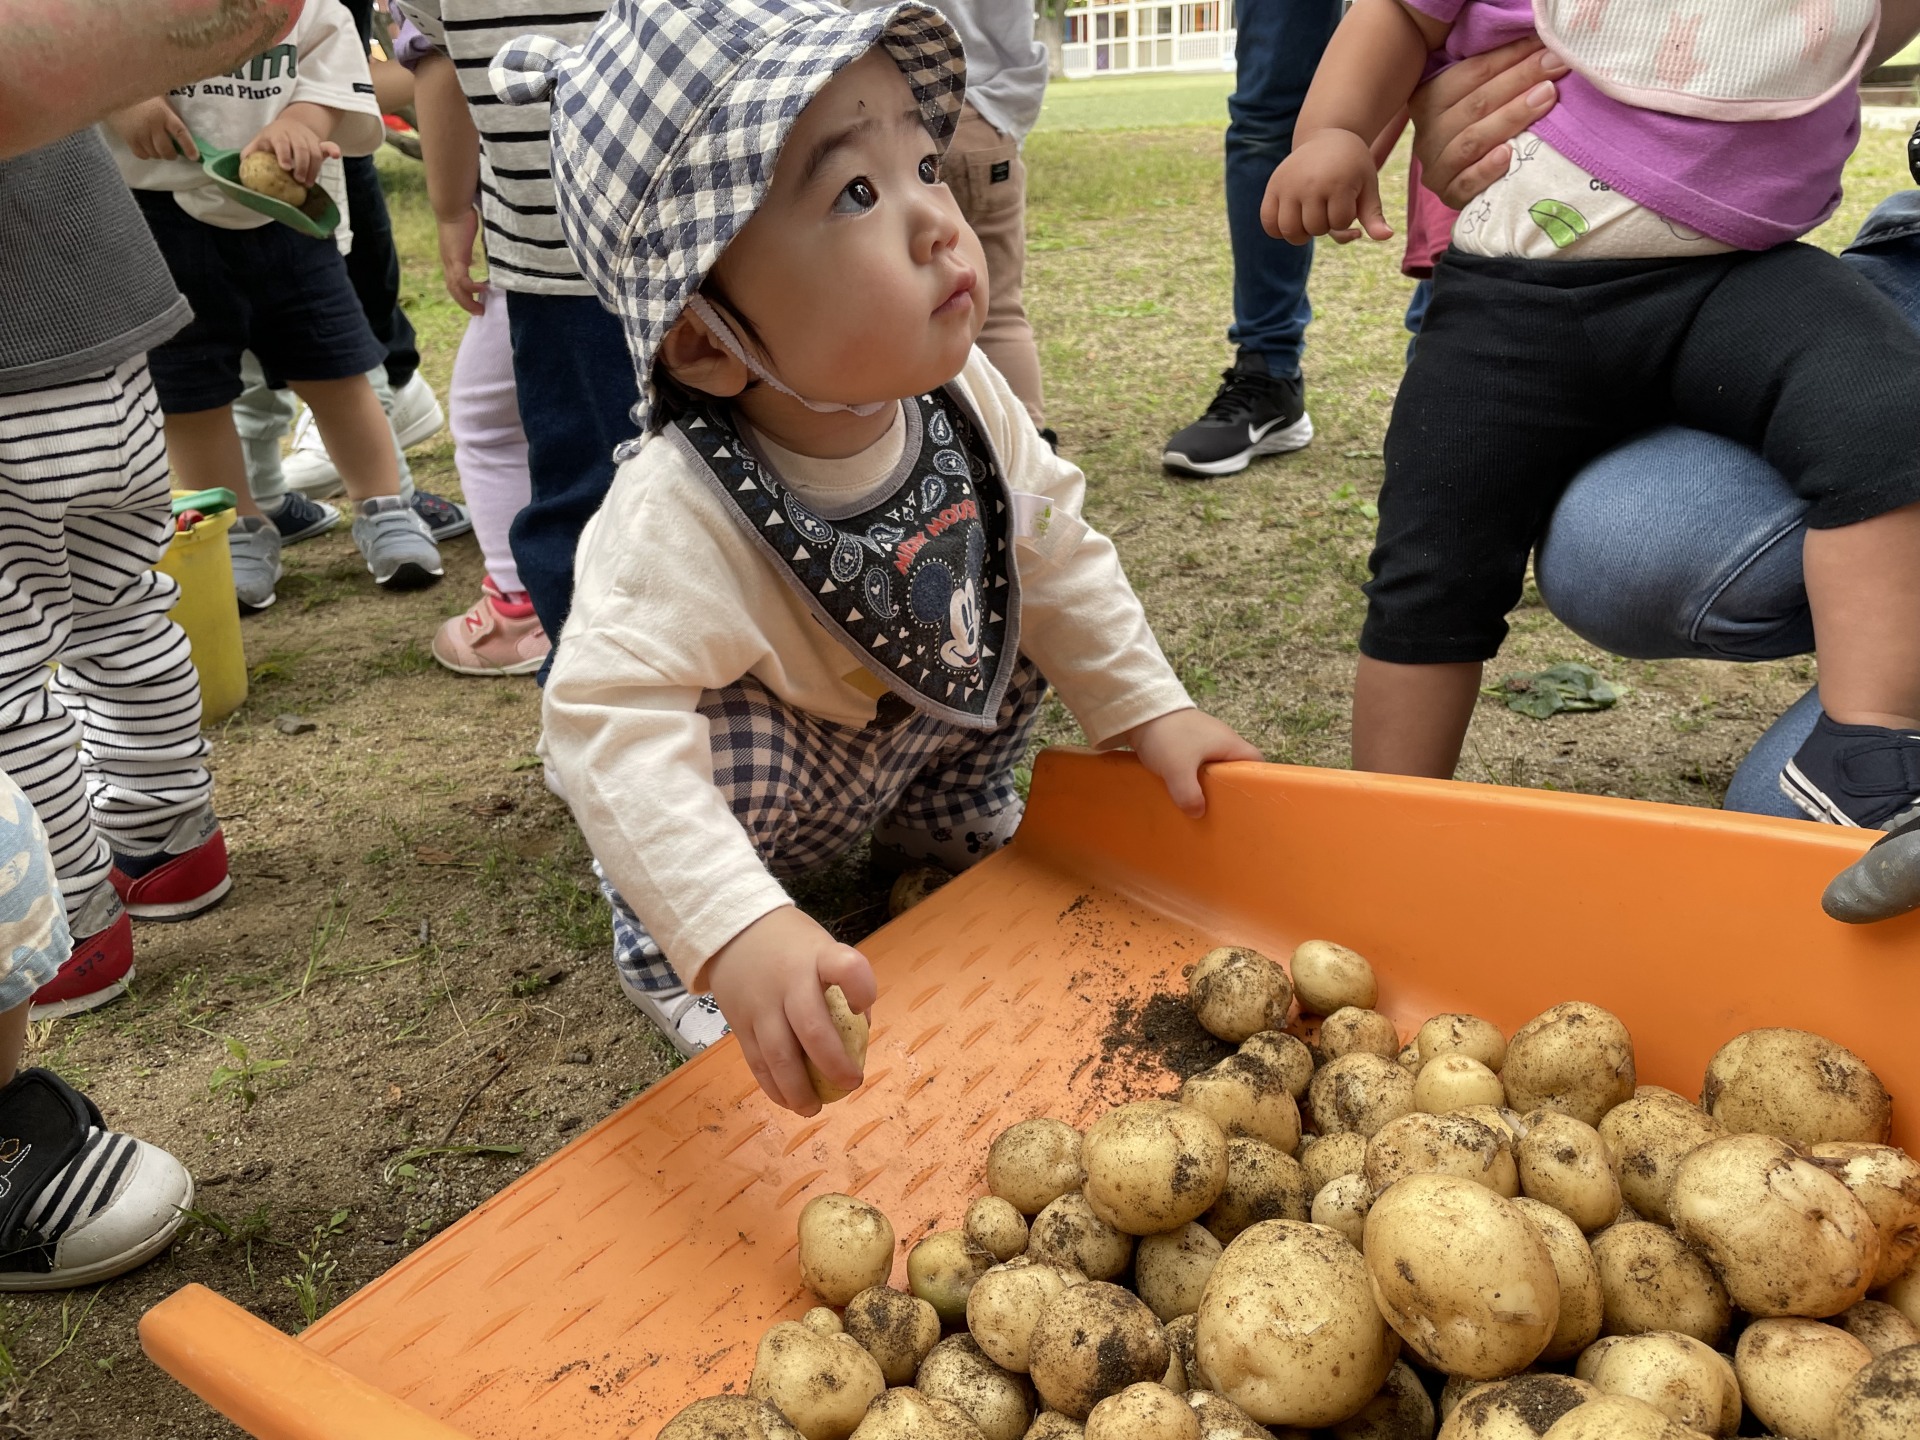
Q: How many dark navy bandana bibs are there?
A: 1